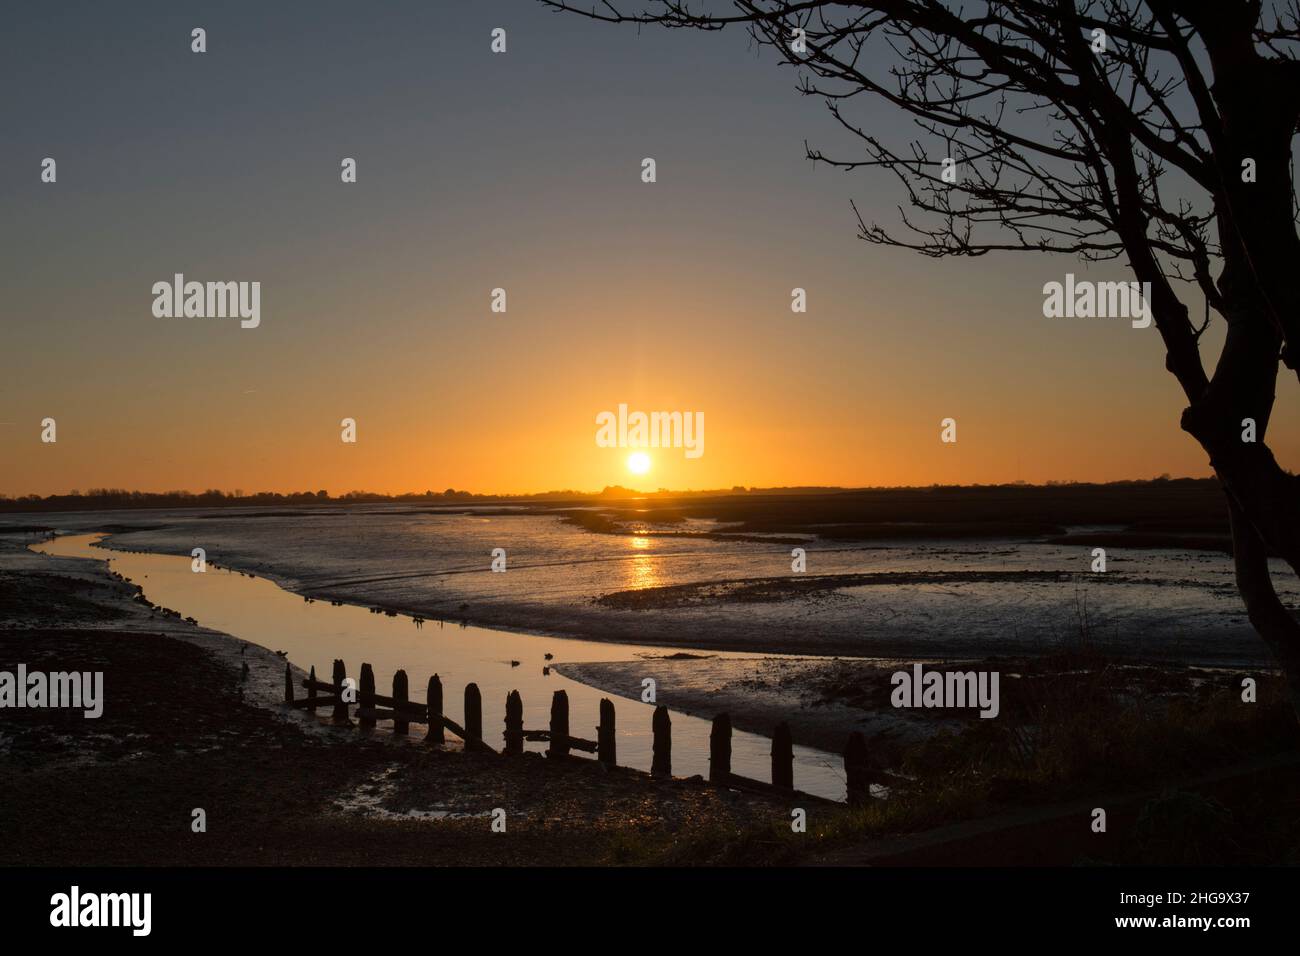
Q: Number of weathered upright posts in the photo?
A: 14